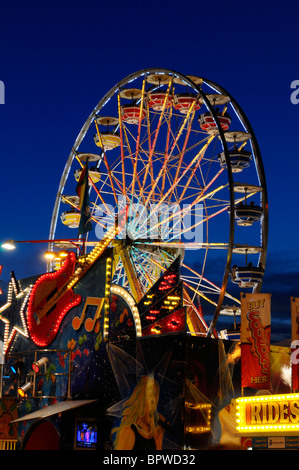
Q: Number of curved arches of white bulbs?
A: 1